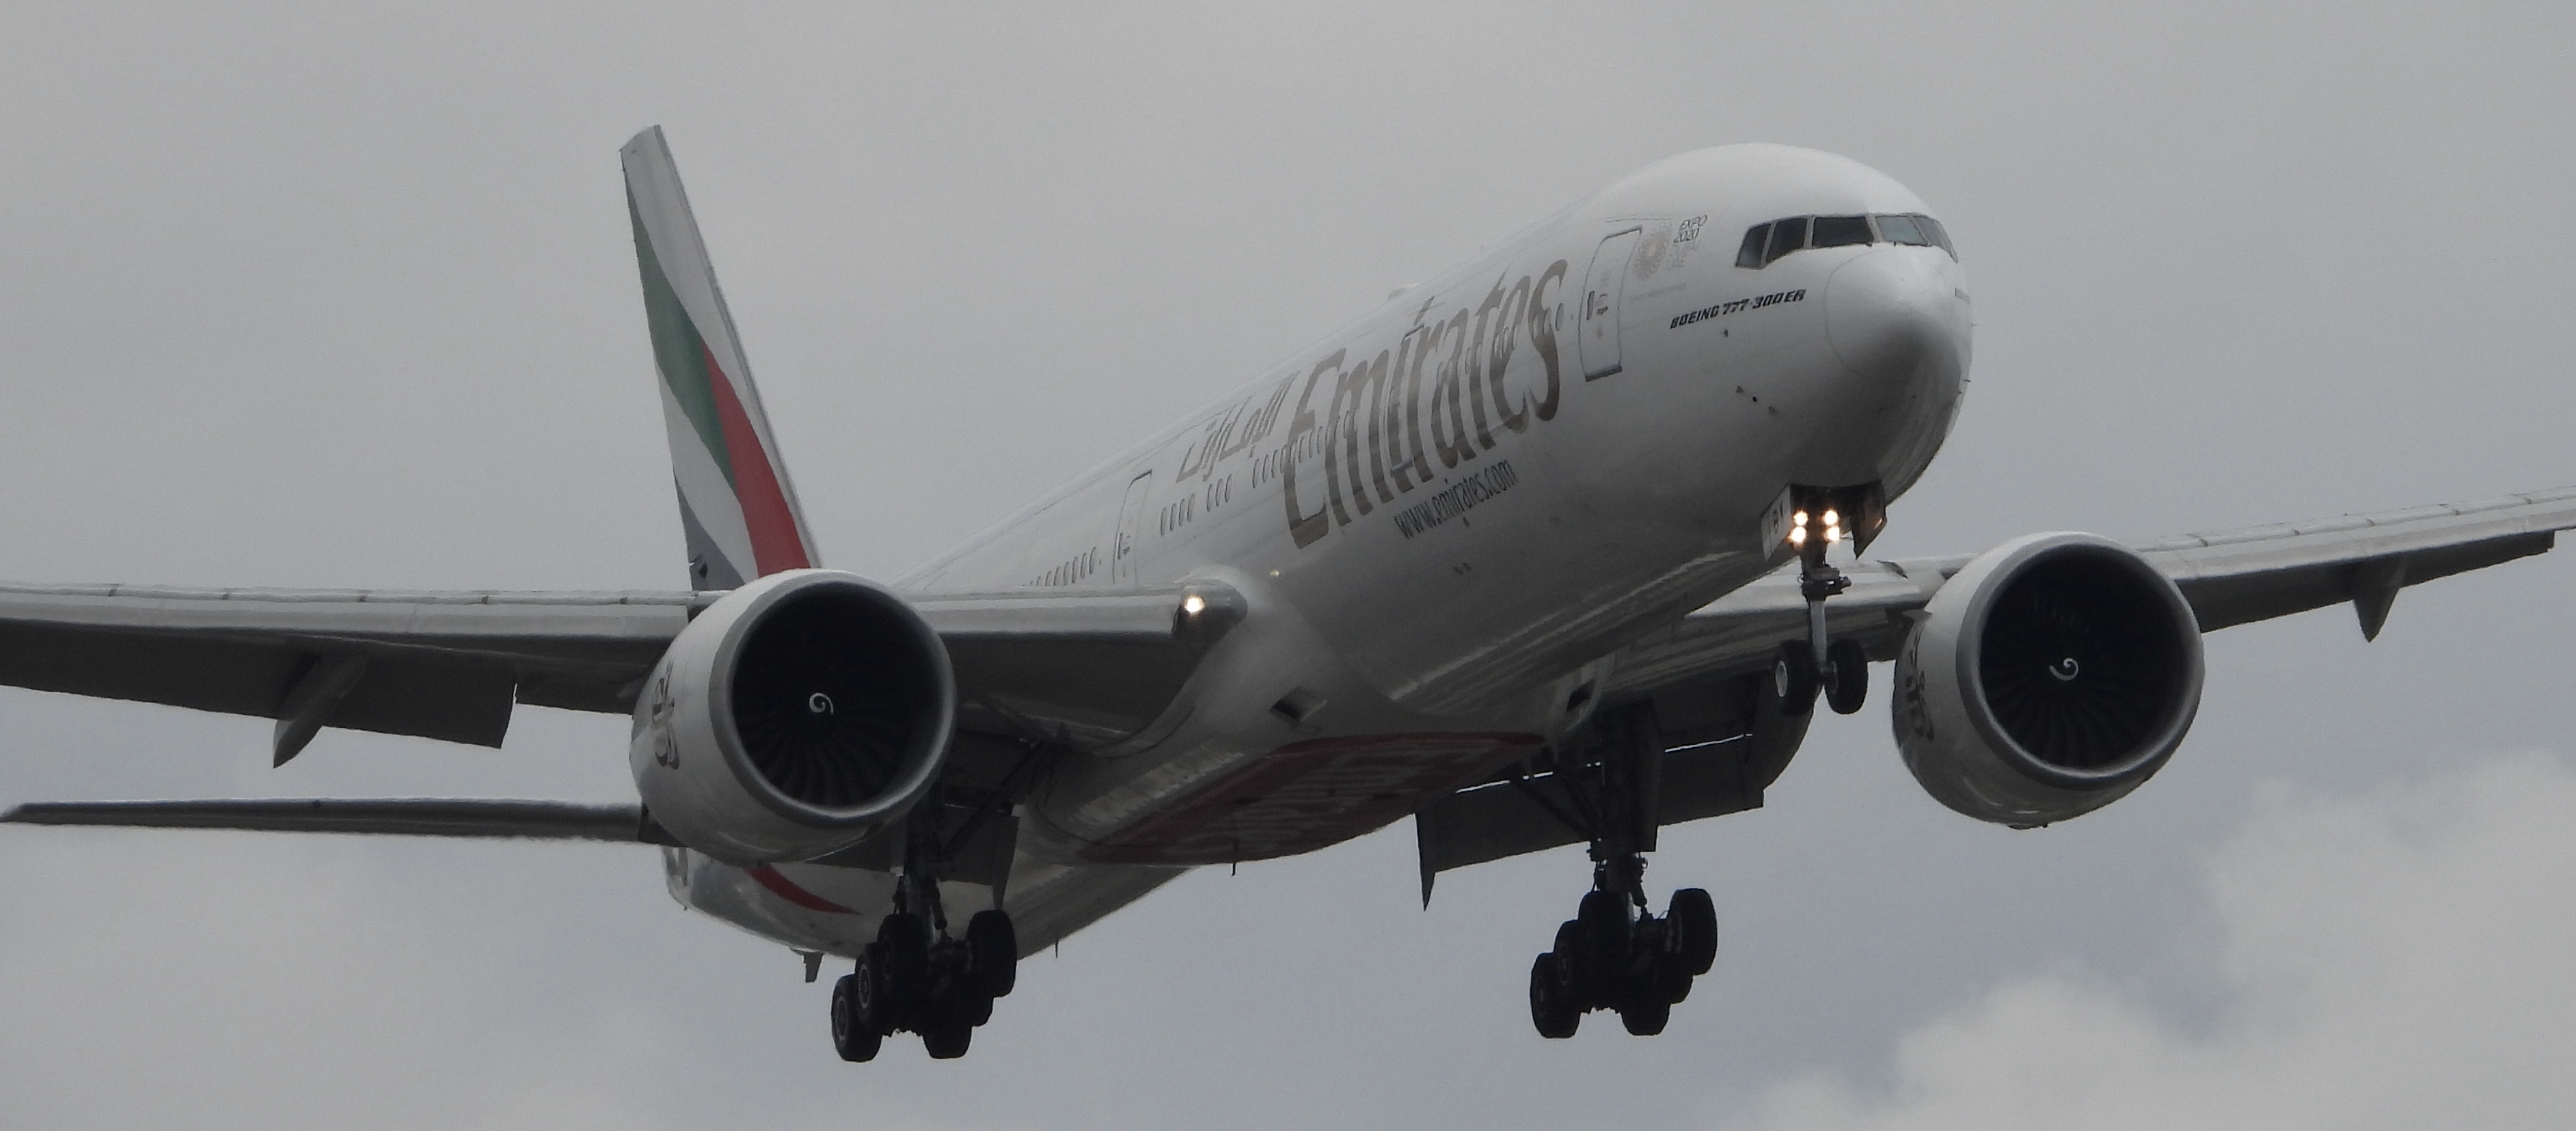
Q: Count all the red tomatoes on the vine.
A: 0